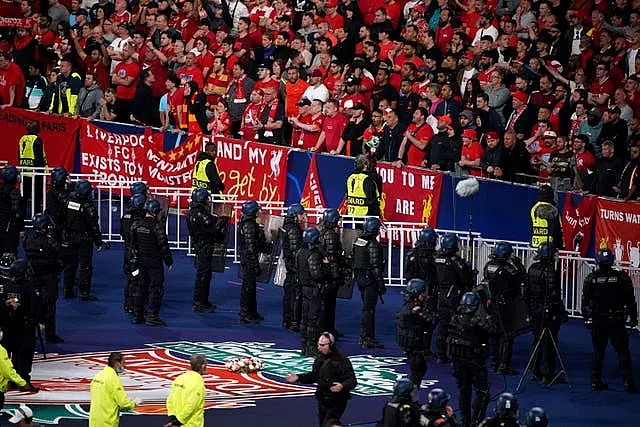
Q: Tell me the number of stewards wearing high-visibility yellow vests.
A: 4